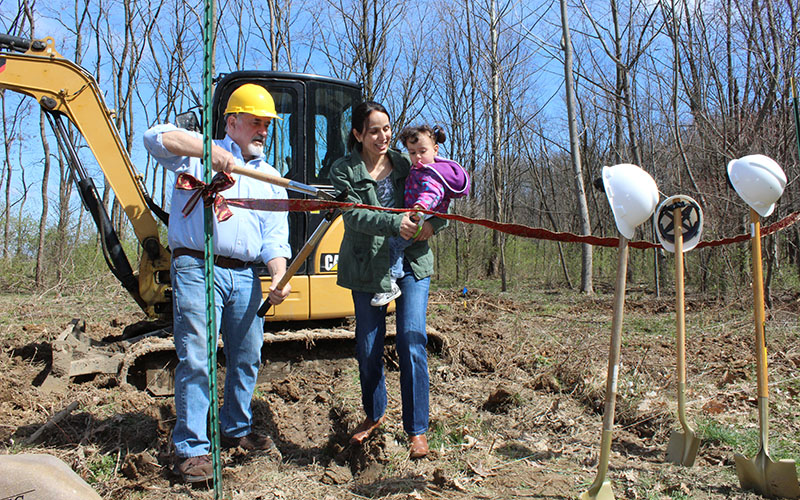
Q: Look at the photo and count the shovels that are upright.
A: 3